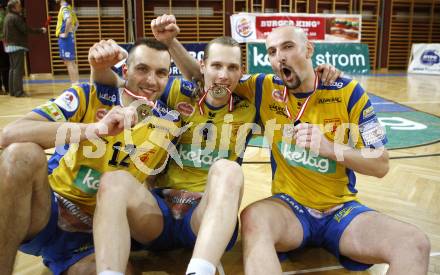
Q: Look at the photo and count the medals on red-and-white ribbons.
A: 3